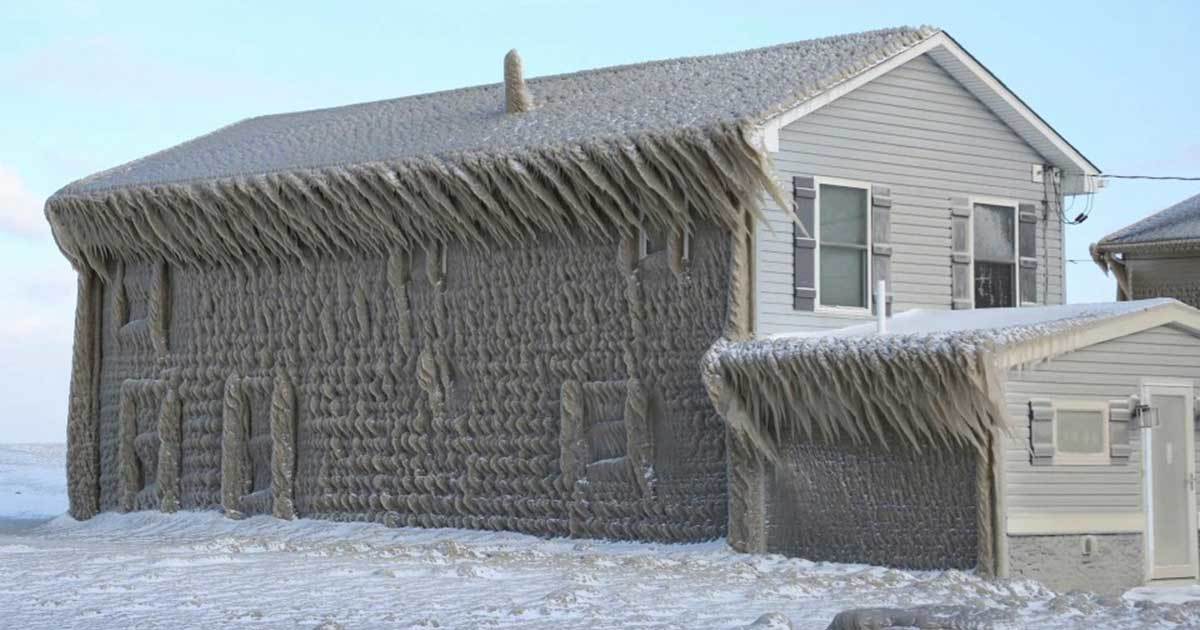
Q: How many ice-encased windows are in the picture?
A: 6